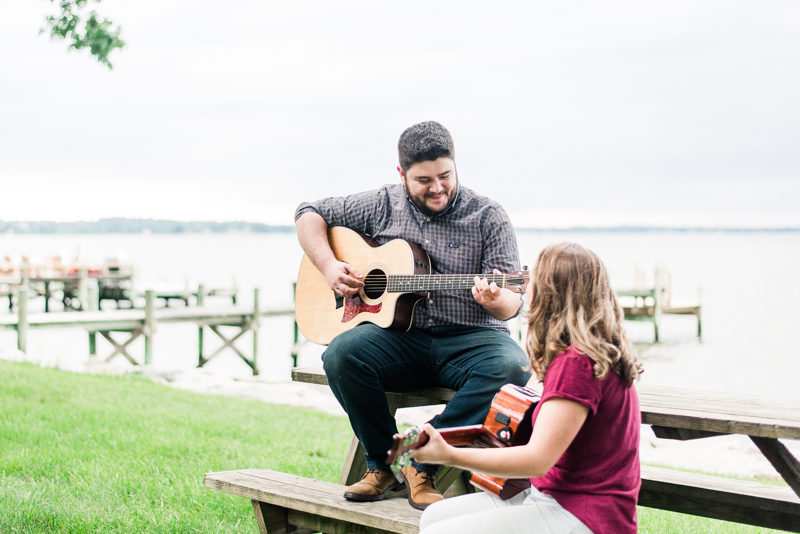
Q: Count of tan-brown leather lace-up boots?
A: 2